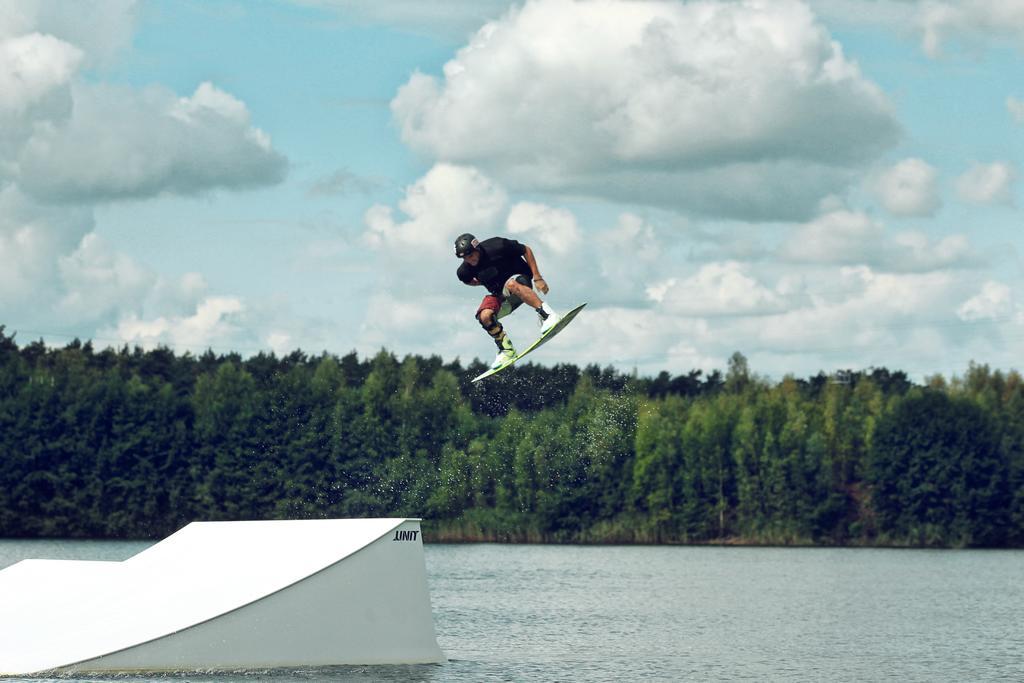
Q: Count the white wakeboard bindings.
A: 2